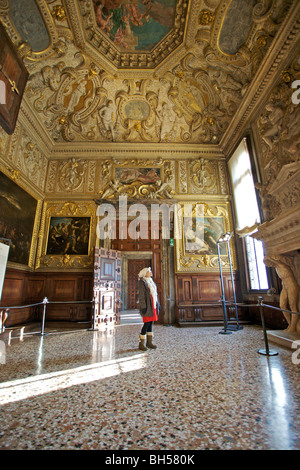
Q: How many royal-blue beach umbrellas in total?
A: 0